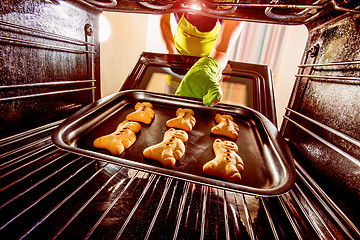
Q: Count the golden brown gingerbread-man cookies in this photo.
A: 6